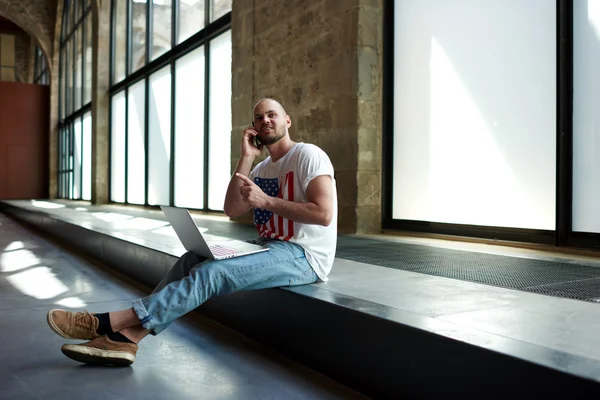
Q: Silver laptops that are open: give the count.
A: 1